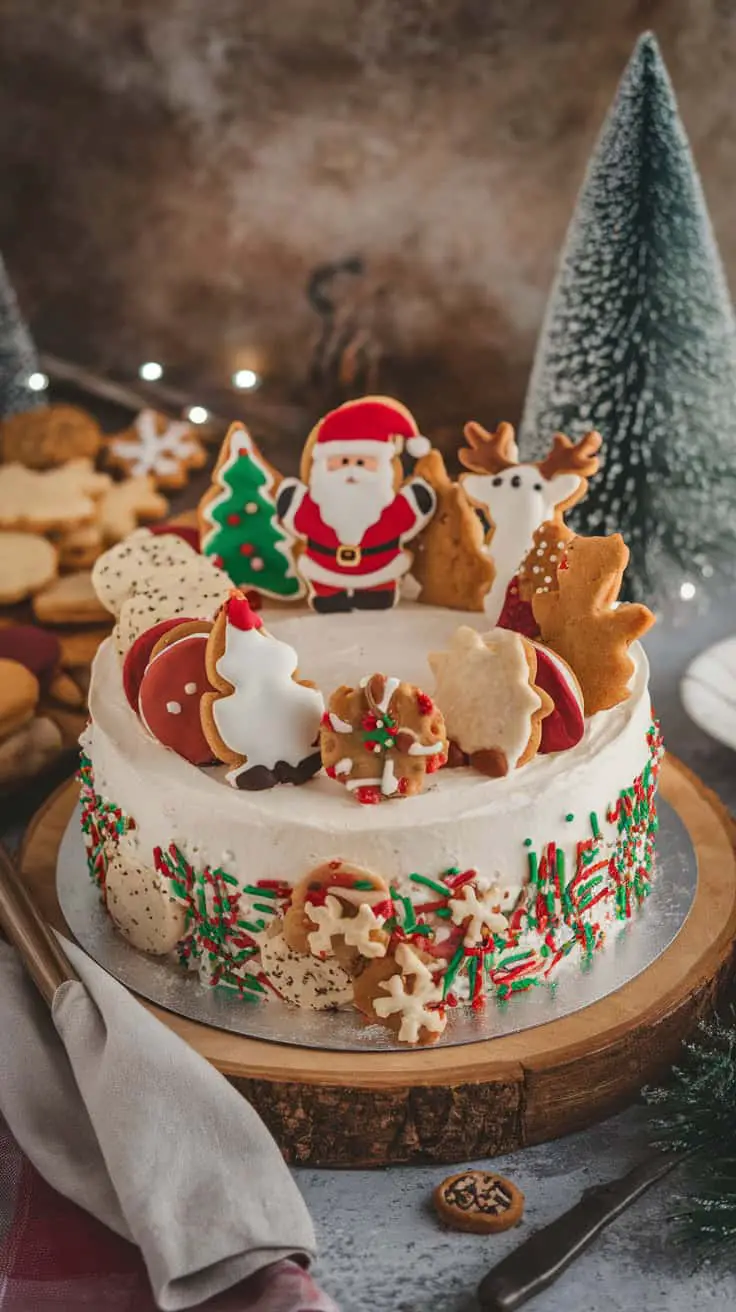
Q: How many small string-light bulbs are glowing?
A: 5